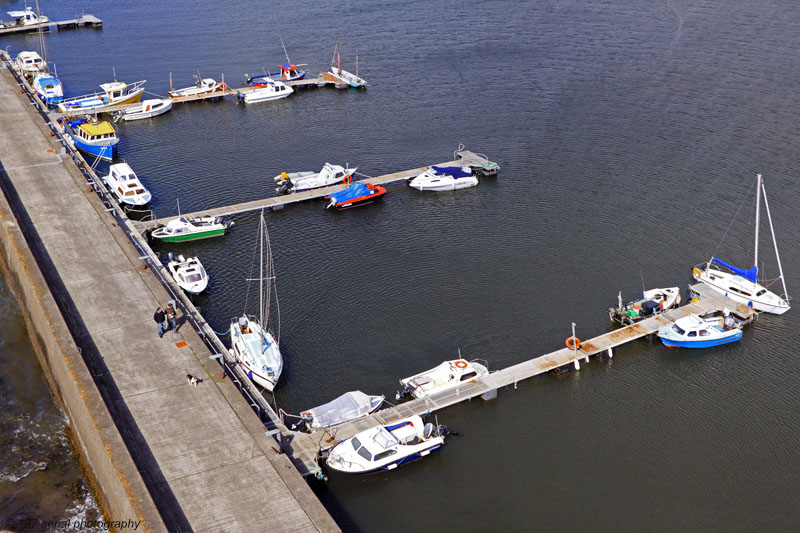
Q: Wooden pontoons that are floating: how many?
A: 4